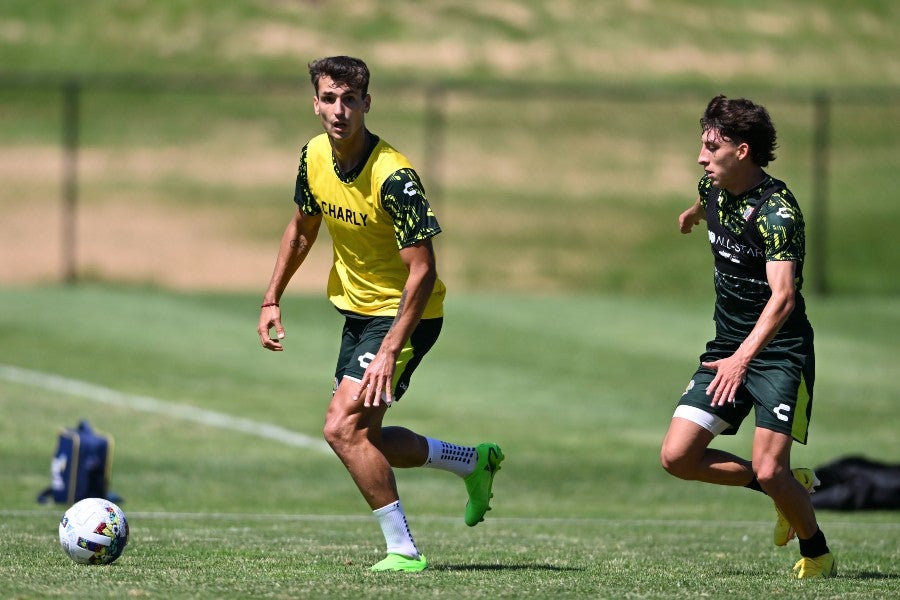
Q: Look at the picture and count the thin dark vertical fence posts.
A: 3